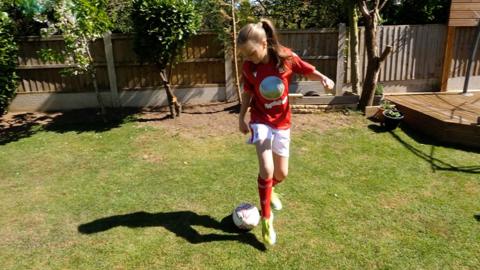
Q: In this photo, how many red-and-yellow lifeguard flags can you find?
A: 0